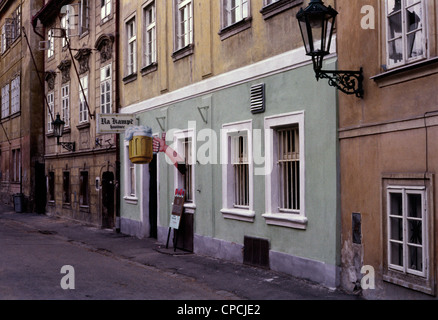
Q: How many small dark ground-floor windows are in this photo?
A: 3